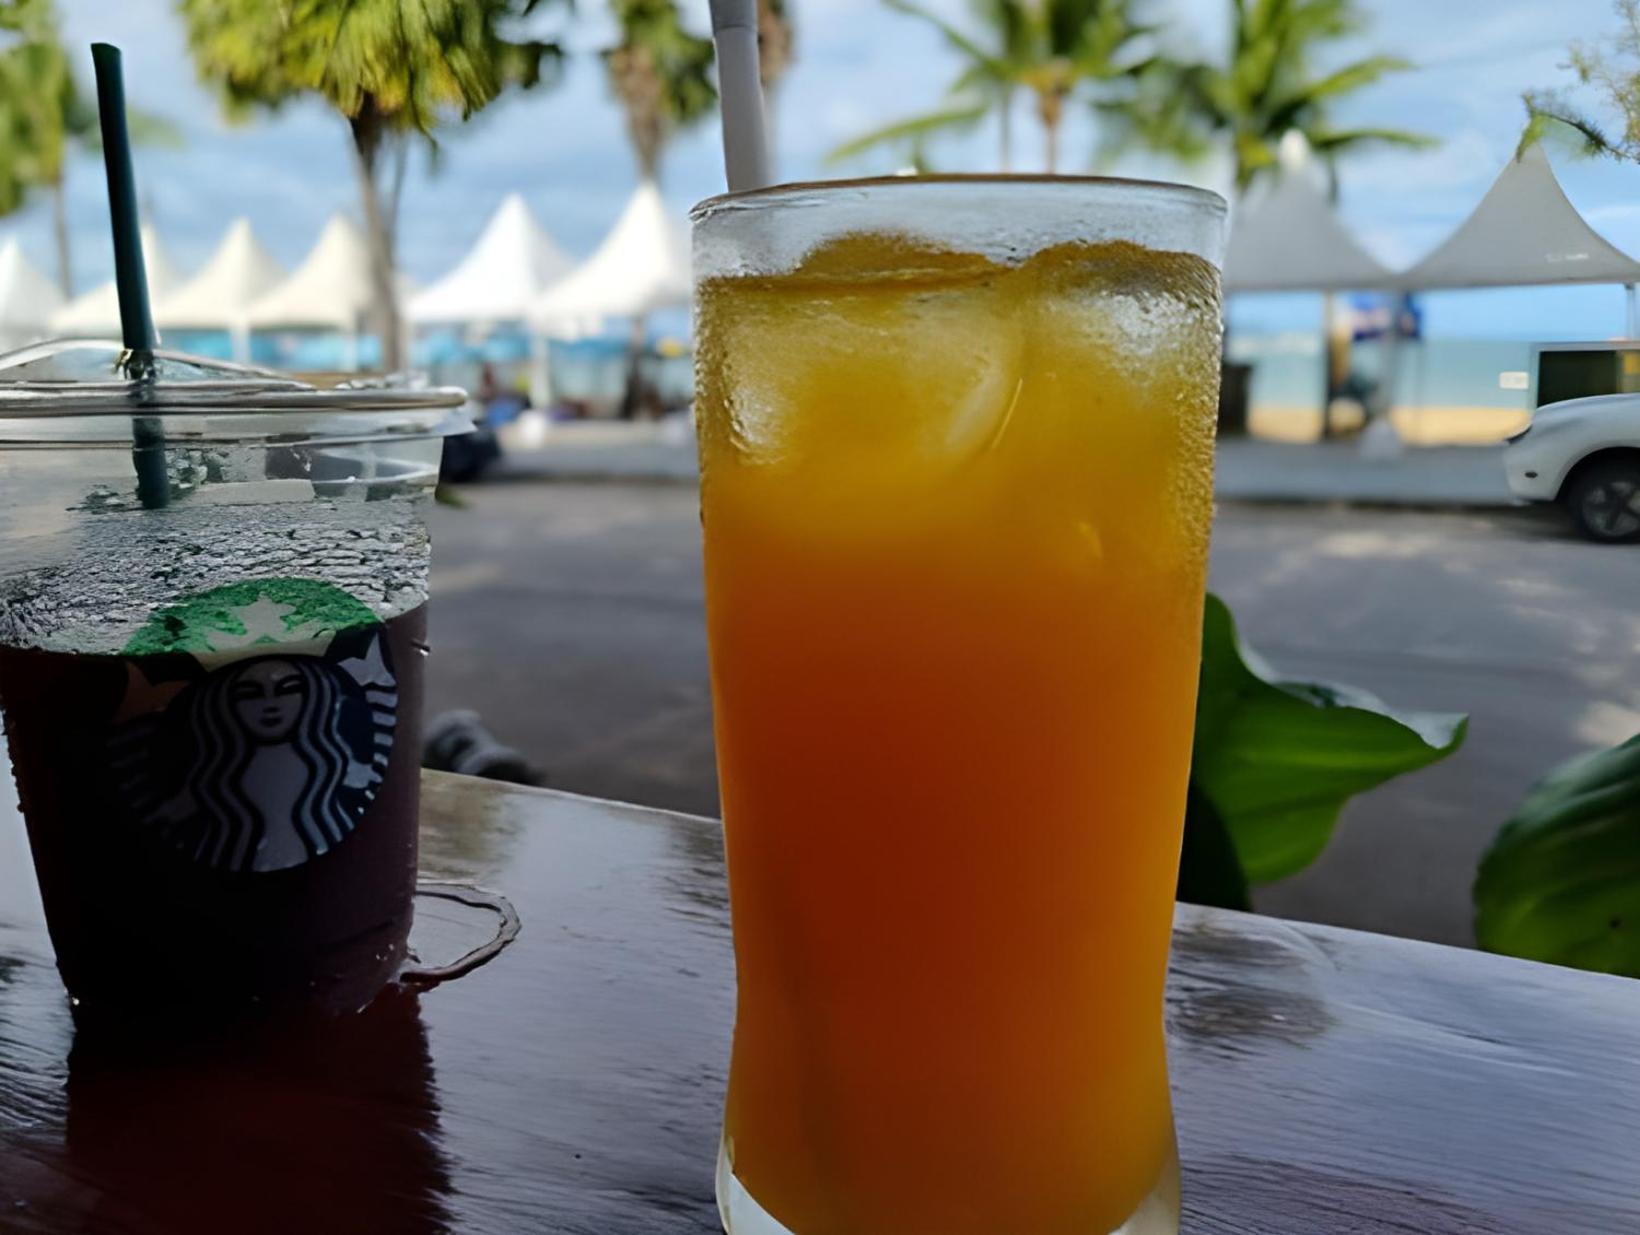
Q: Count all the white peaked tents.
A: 8